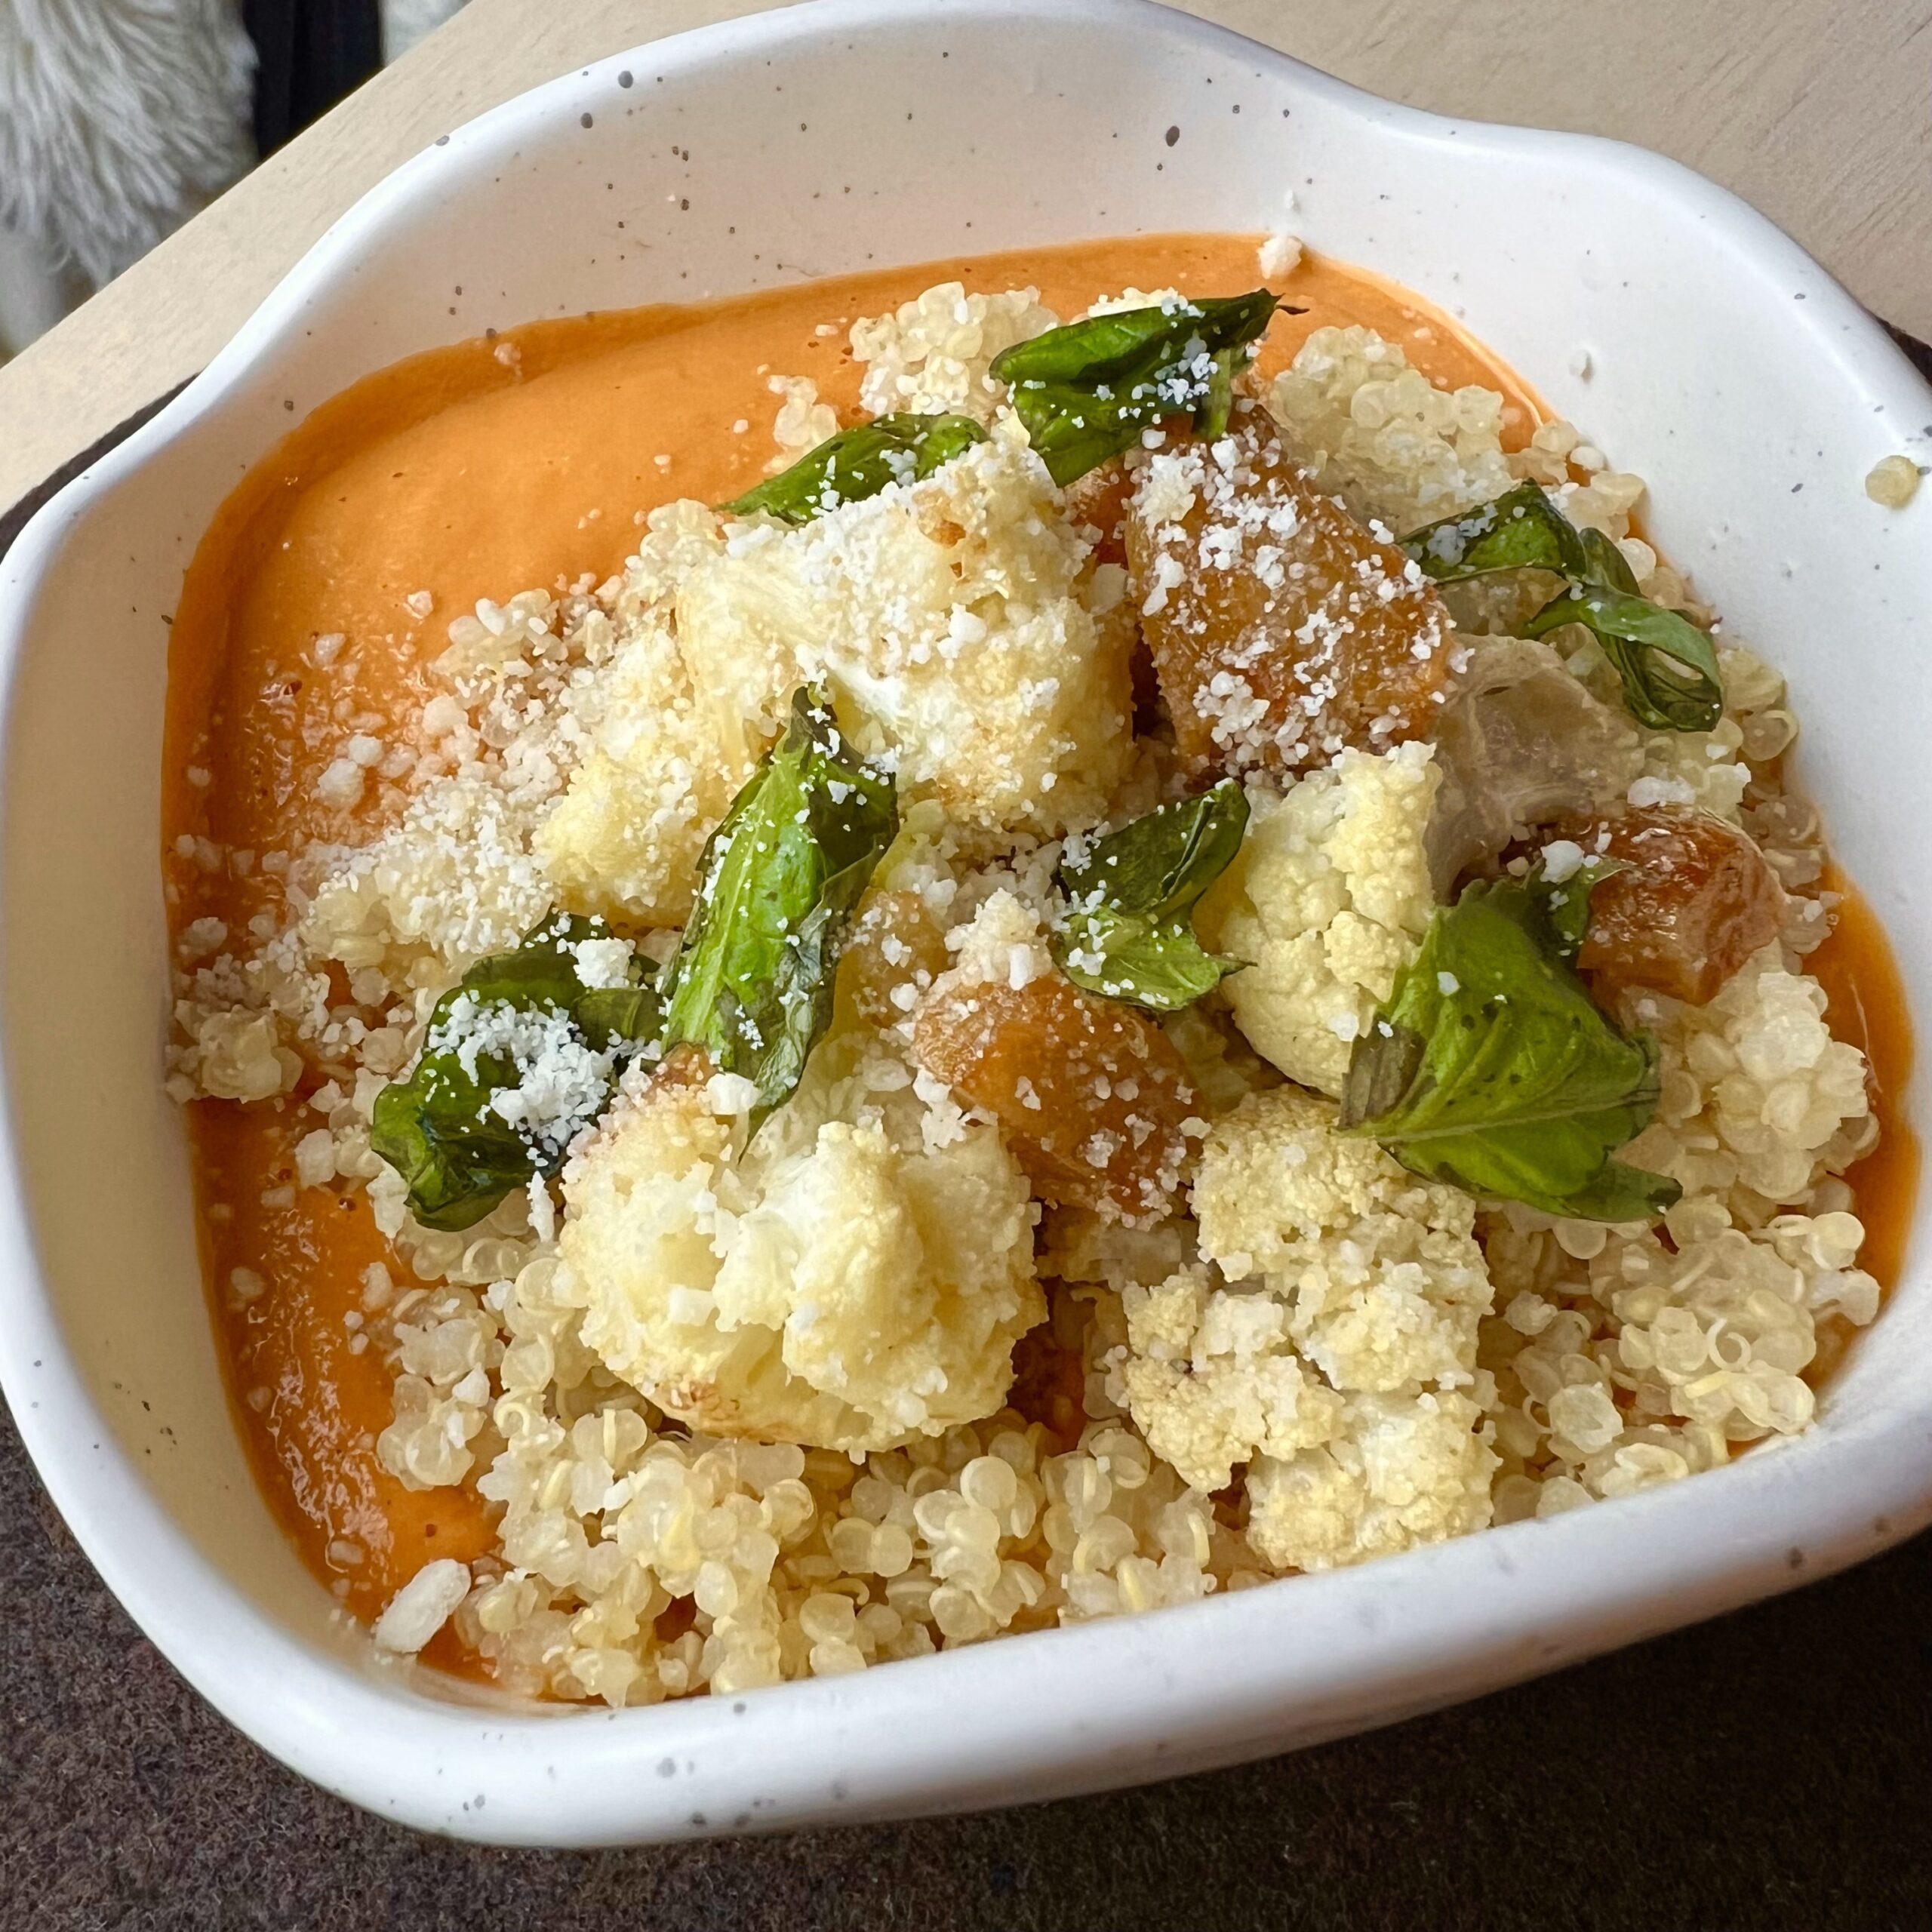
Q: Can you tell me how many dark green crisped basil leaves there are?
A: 7